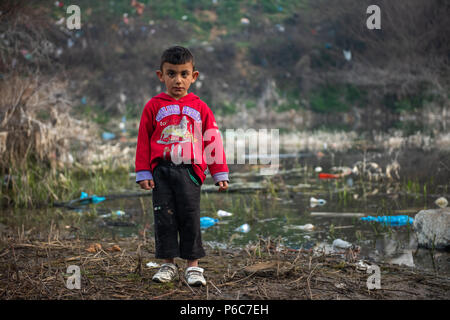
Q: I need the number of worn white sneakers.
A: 2